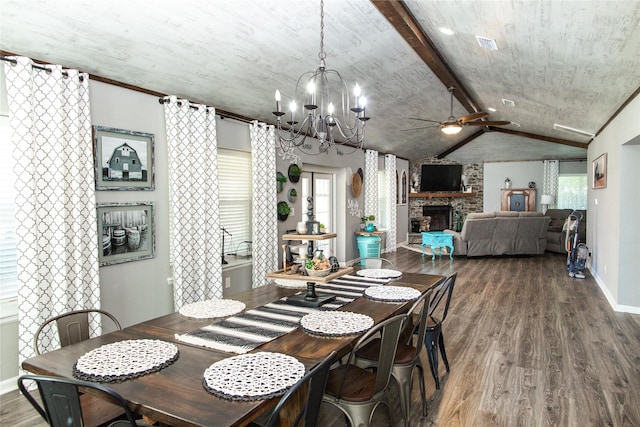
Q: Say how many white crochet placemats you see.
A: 7